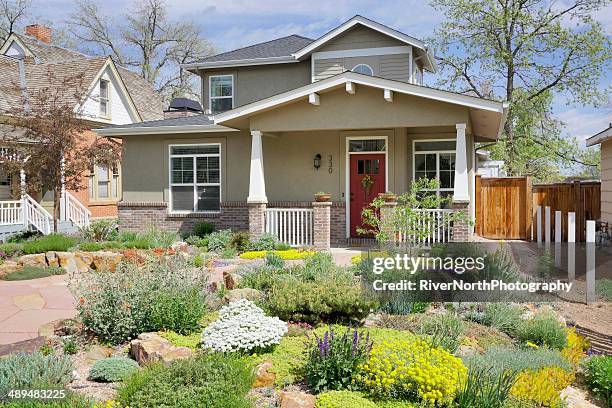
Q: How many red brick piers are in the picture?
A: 4